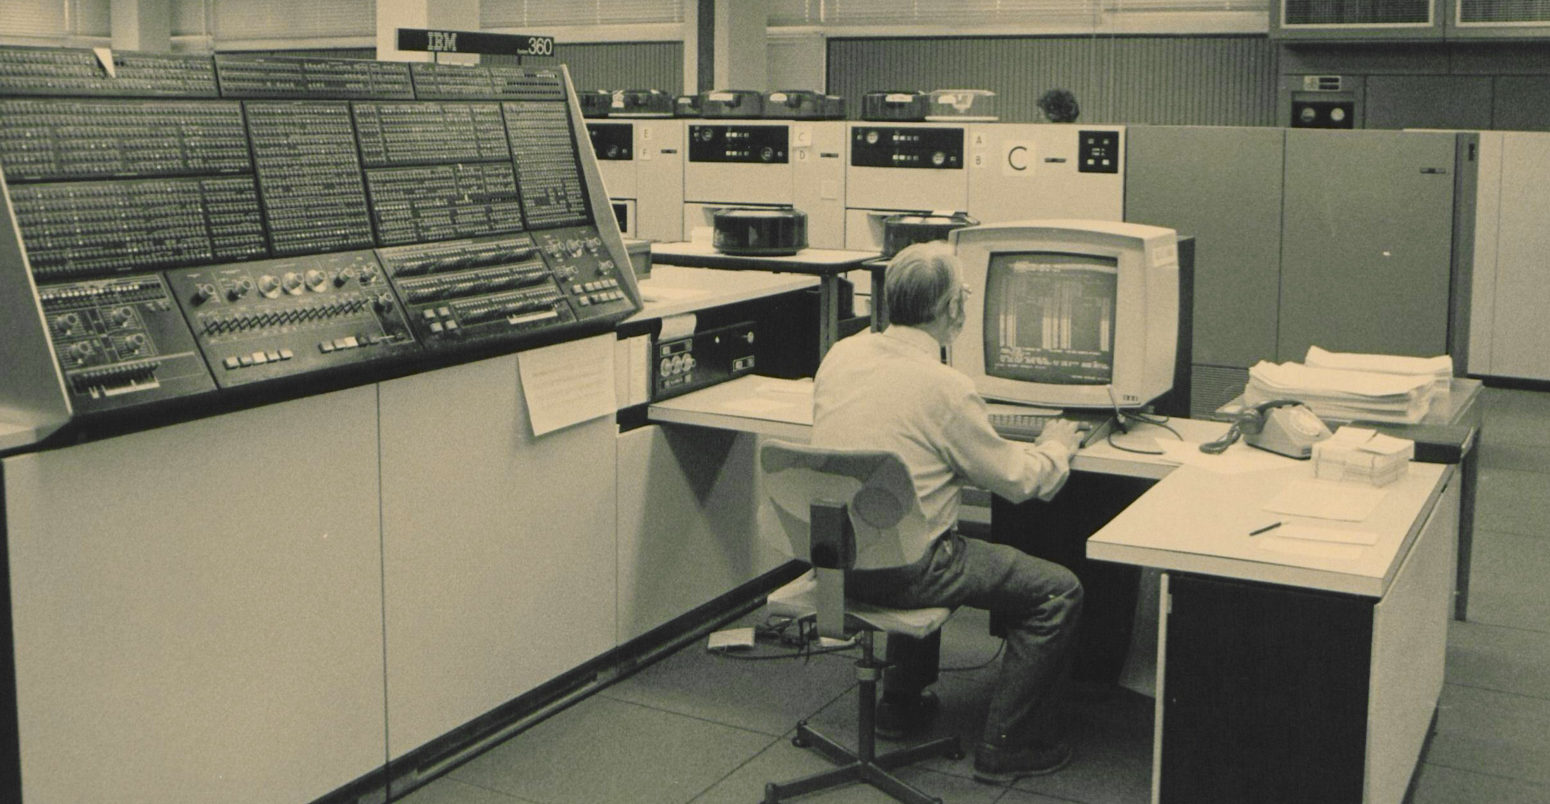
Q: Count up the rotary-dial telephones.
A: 1